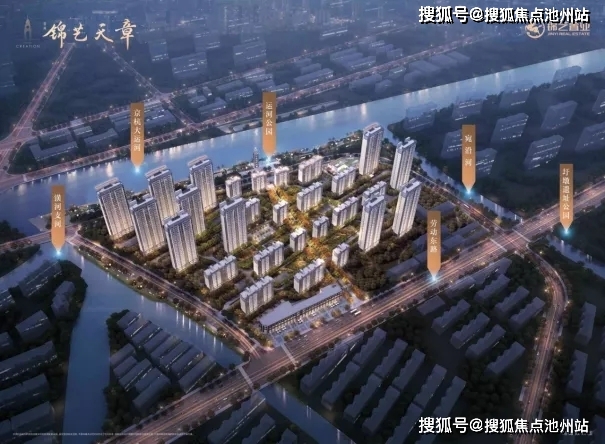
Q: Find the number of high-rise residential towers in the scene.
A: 11